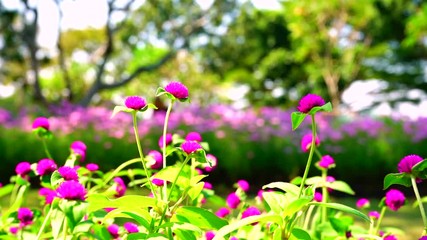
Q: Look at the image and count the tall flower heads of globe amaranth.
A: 3